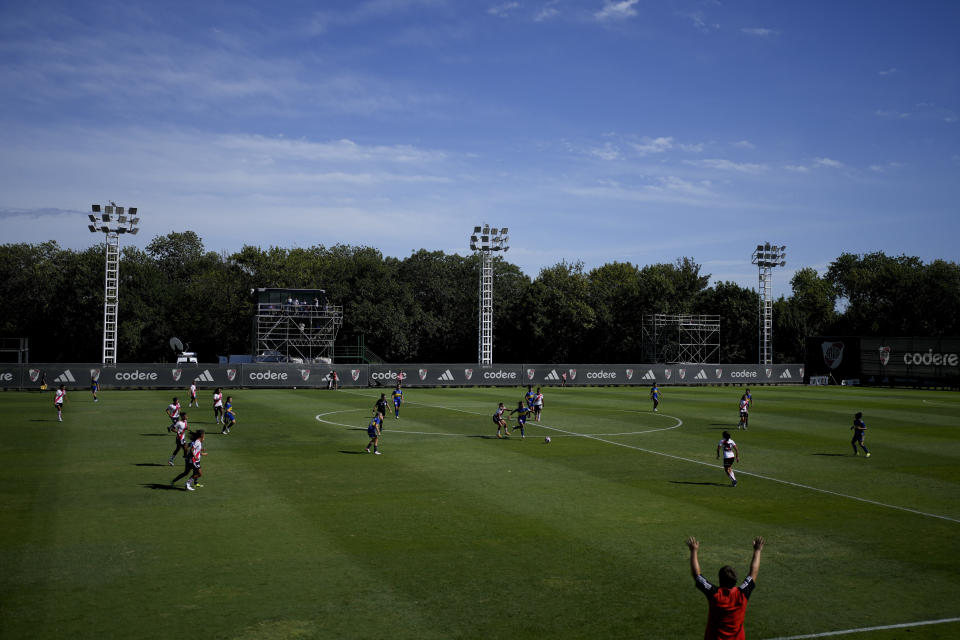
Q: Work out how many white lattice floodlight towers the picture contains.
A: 3